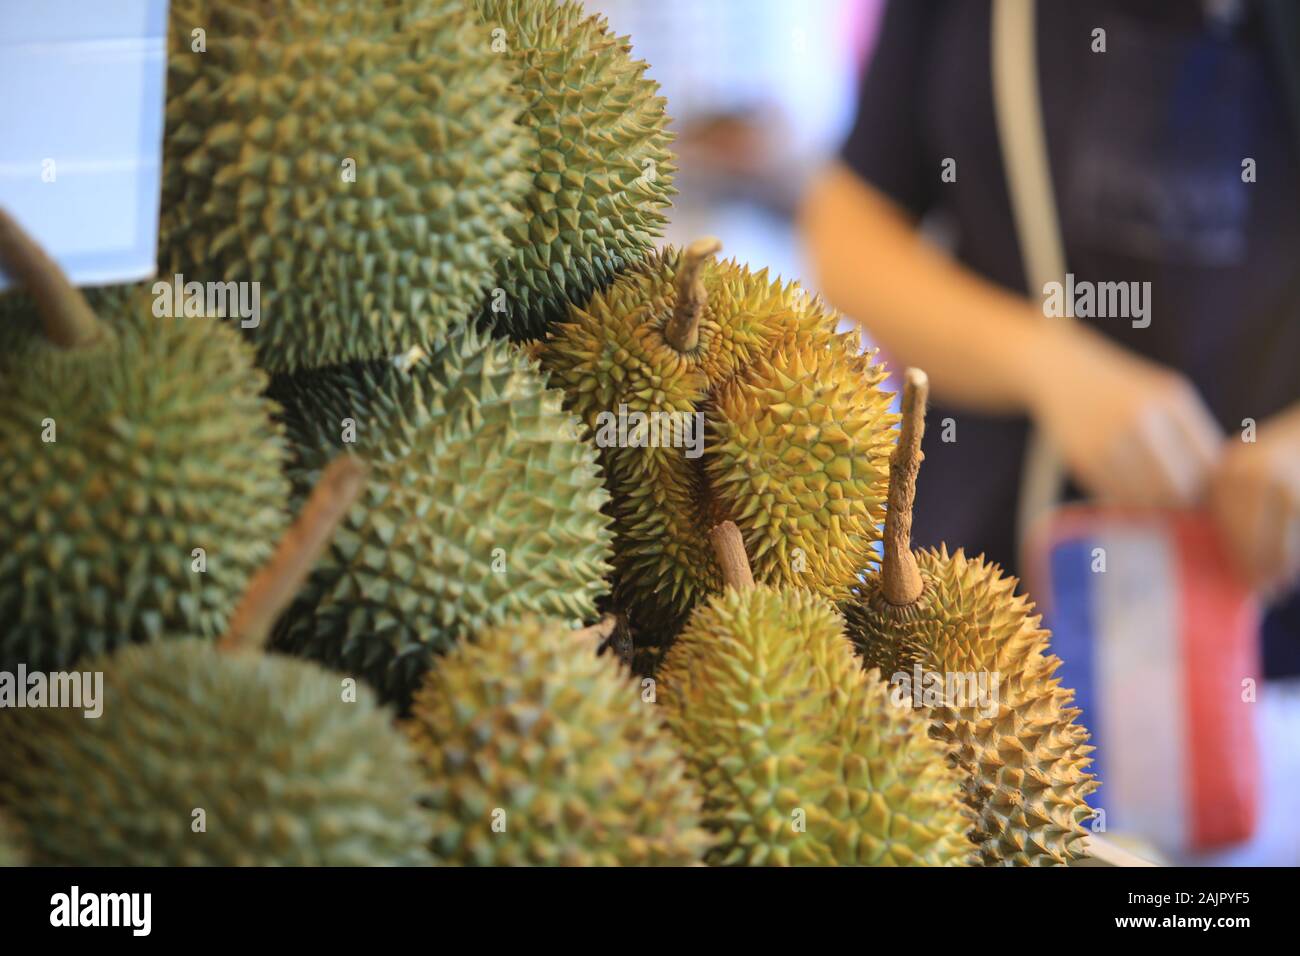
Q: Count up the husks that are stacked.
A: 9